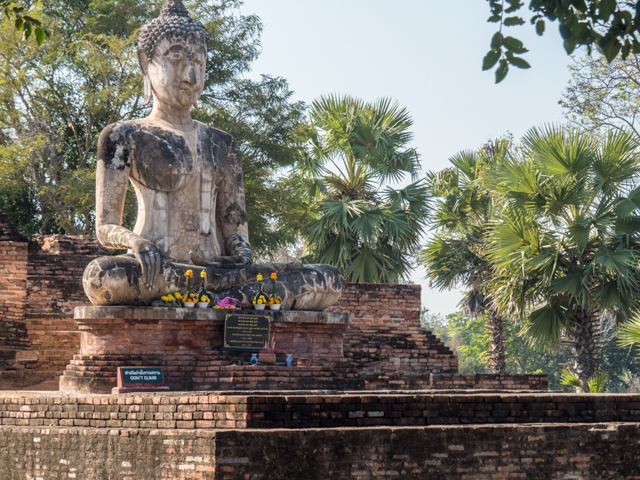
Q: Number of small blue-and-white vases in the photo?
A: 2